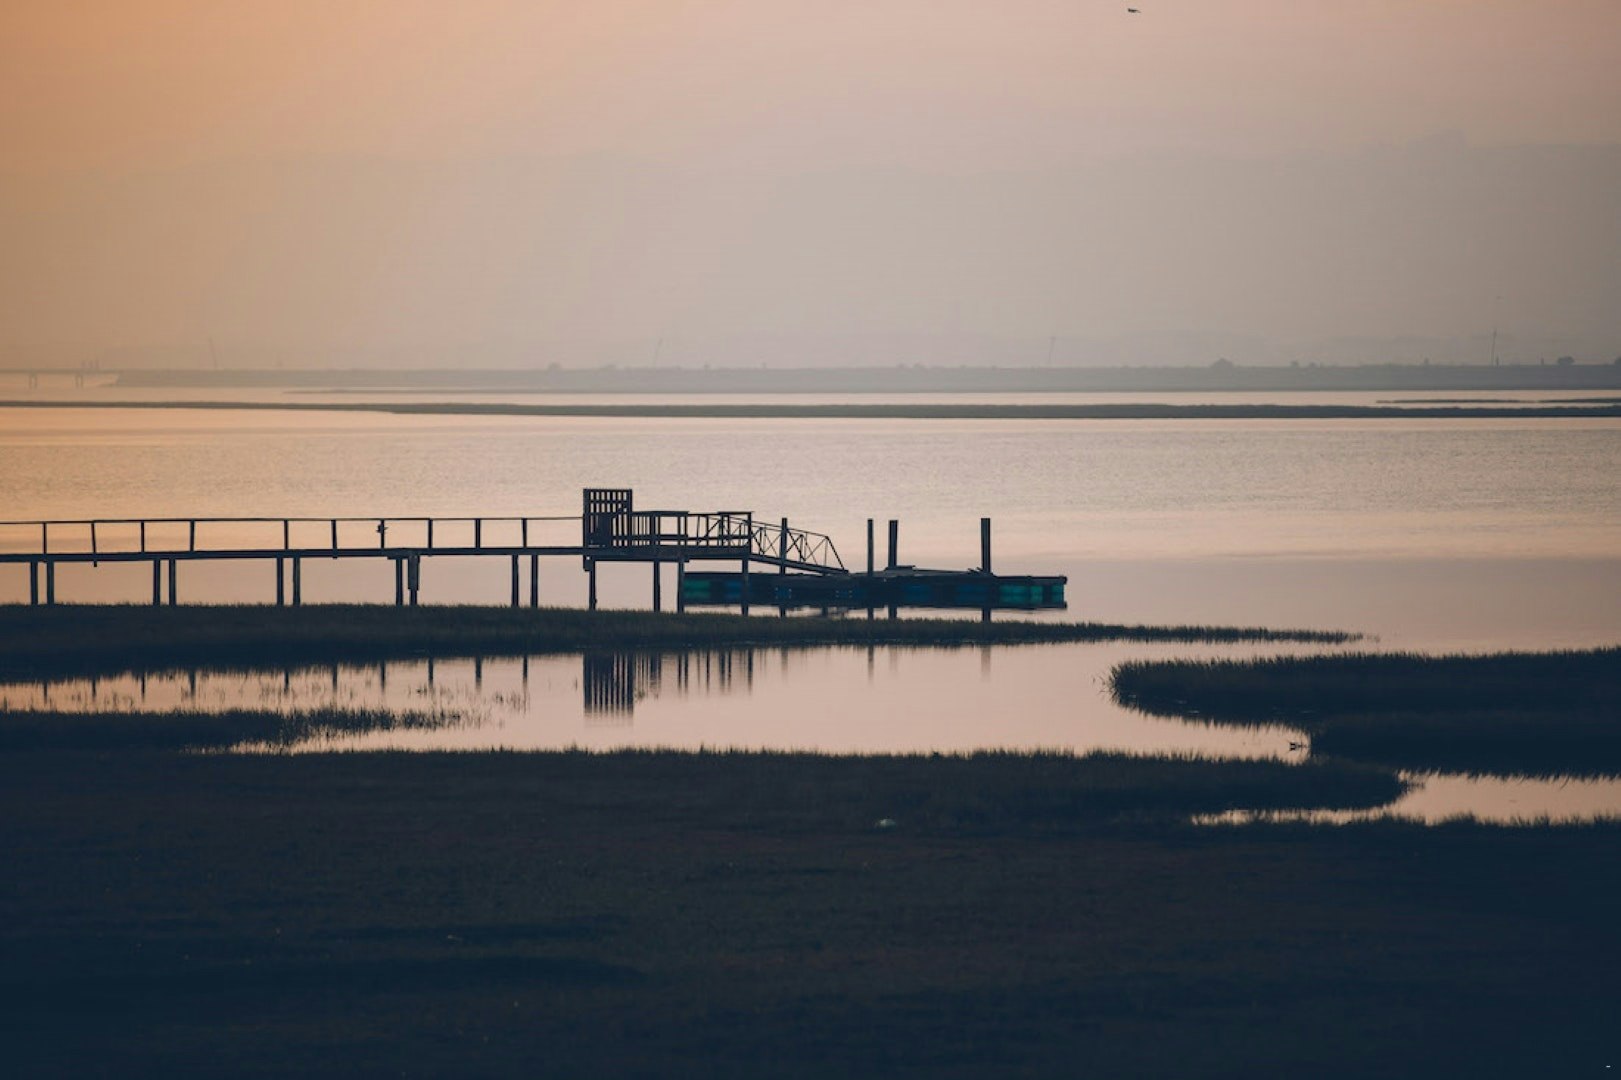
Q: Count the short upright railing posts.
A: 10